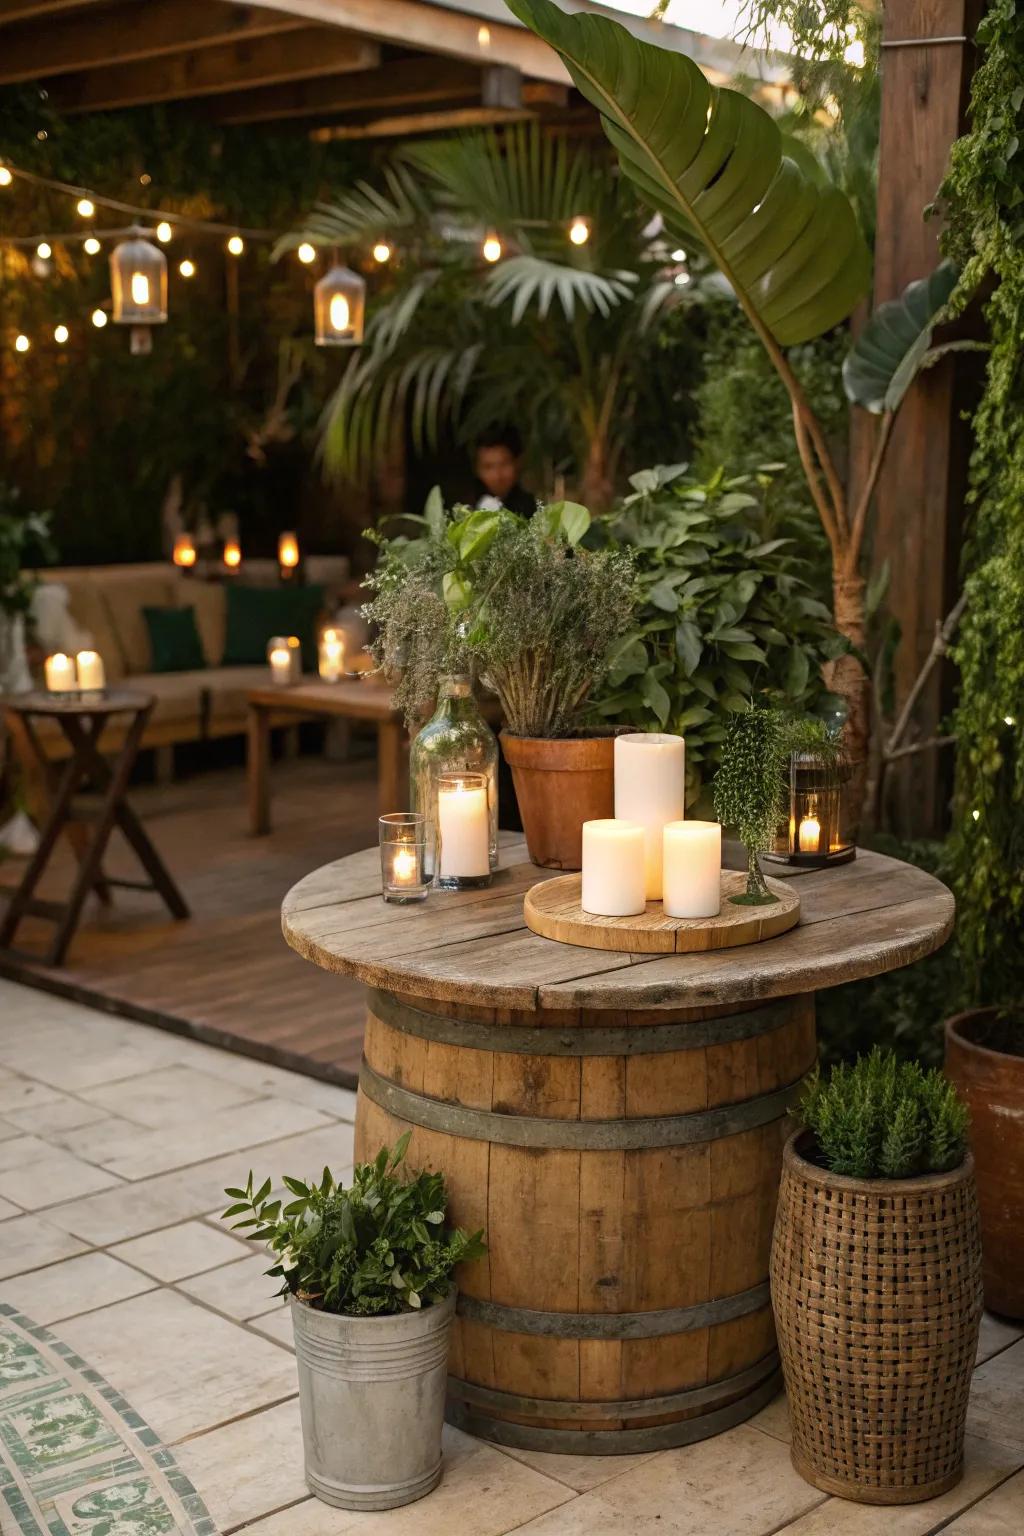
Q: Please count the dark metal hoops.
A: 5